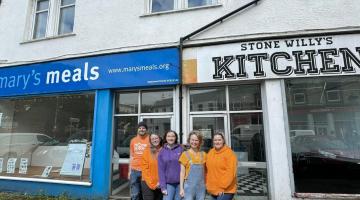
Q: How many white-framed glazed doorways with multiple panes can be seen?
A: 2